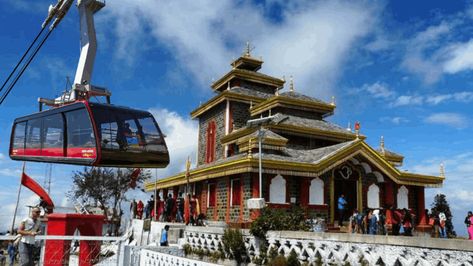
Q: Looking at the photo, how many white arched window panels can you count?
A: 4